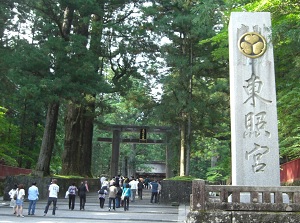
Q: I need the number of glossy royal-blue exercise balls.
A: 0